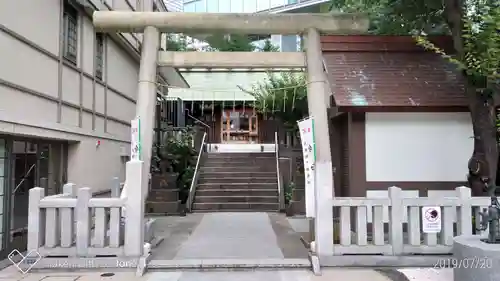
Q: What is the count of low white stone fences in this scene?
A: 2